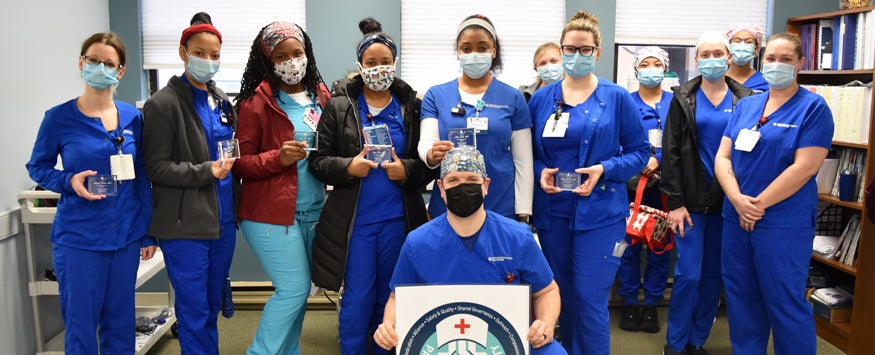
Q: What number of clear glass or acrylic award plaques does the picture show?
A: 6